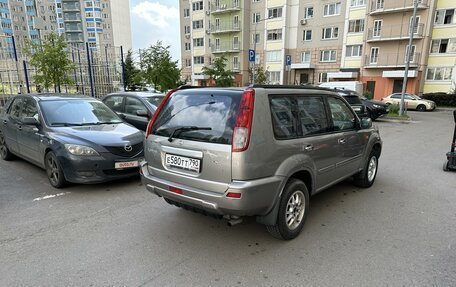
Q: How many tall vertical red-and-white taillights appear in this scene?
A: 2